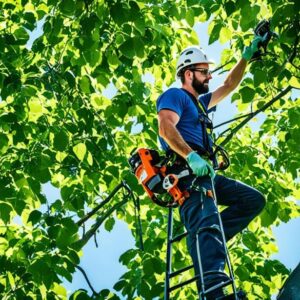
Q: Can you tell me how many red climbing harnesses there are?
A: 0